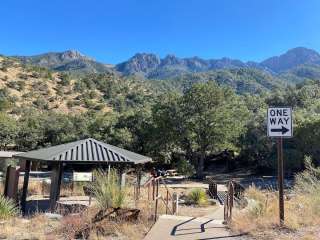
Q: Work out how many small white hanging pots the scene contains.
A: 0